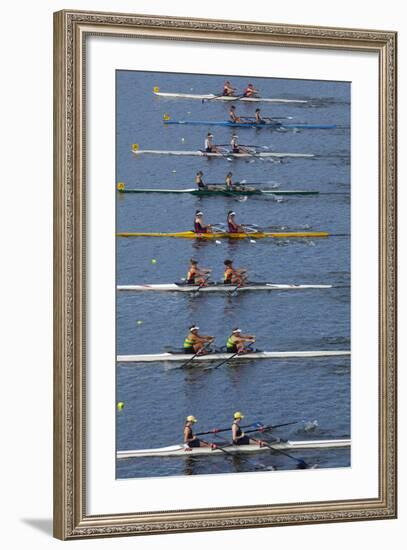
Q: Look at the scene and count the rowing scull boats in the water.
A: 8